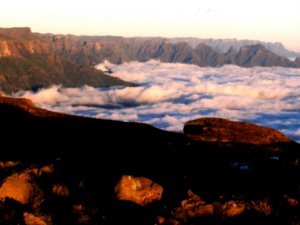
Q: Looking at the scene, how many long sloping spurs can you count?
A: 1